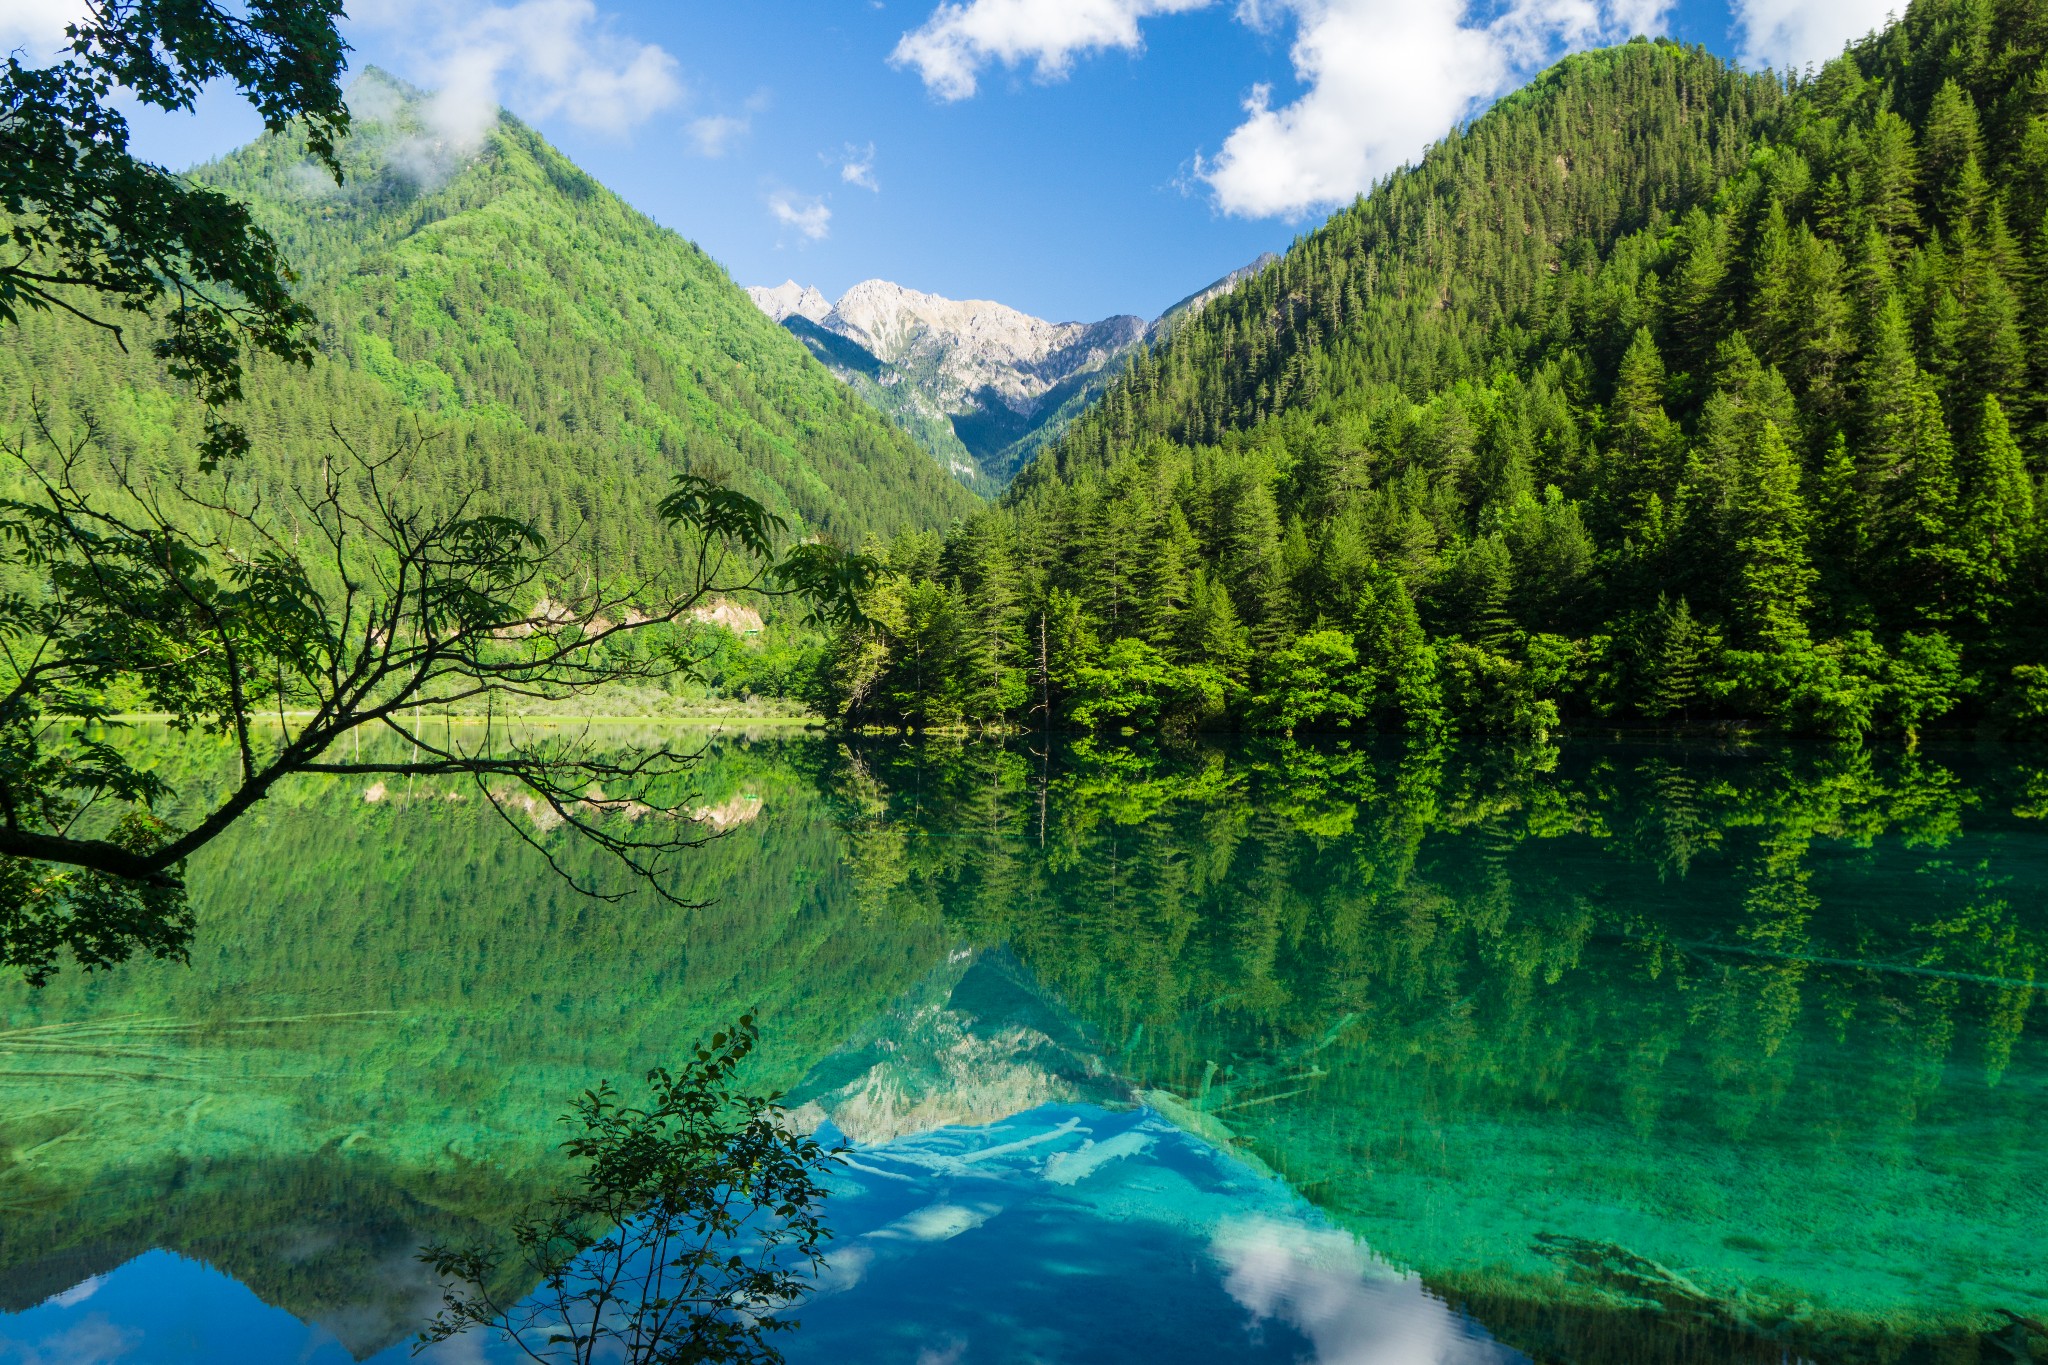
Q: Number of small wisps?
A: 3